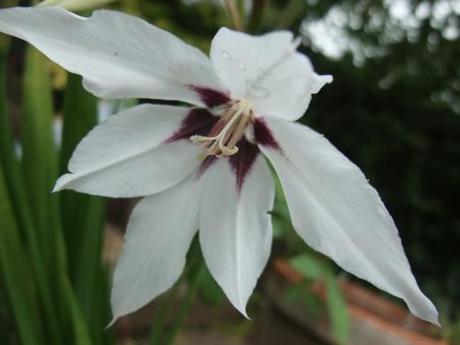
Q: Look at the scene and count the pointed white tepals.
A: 6